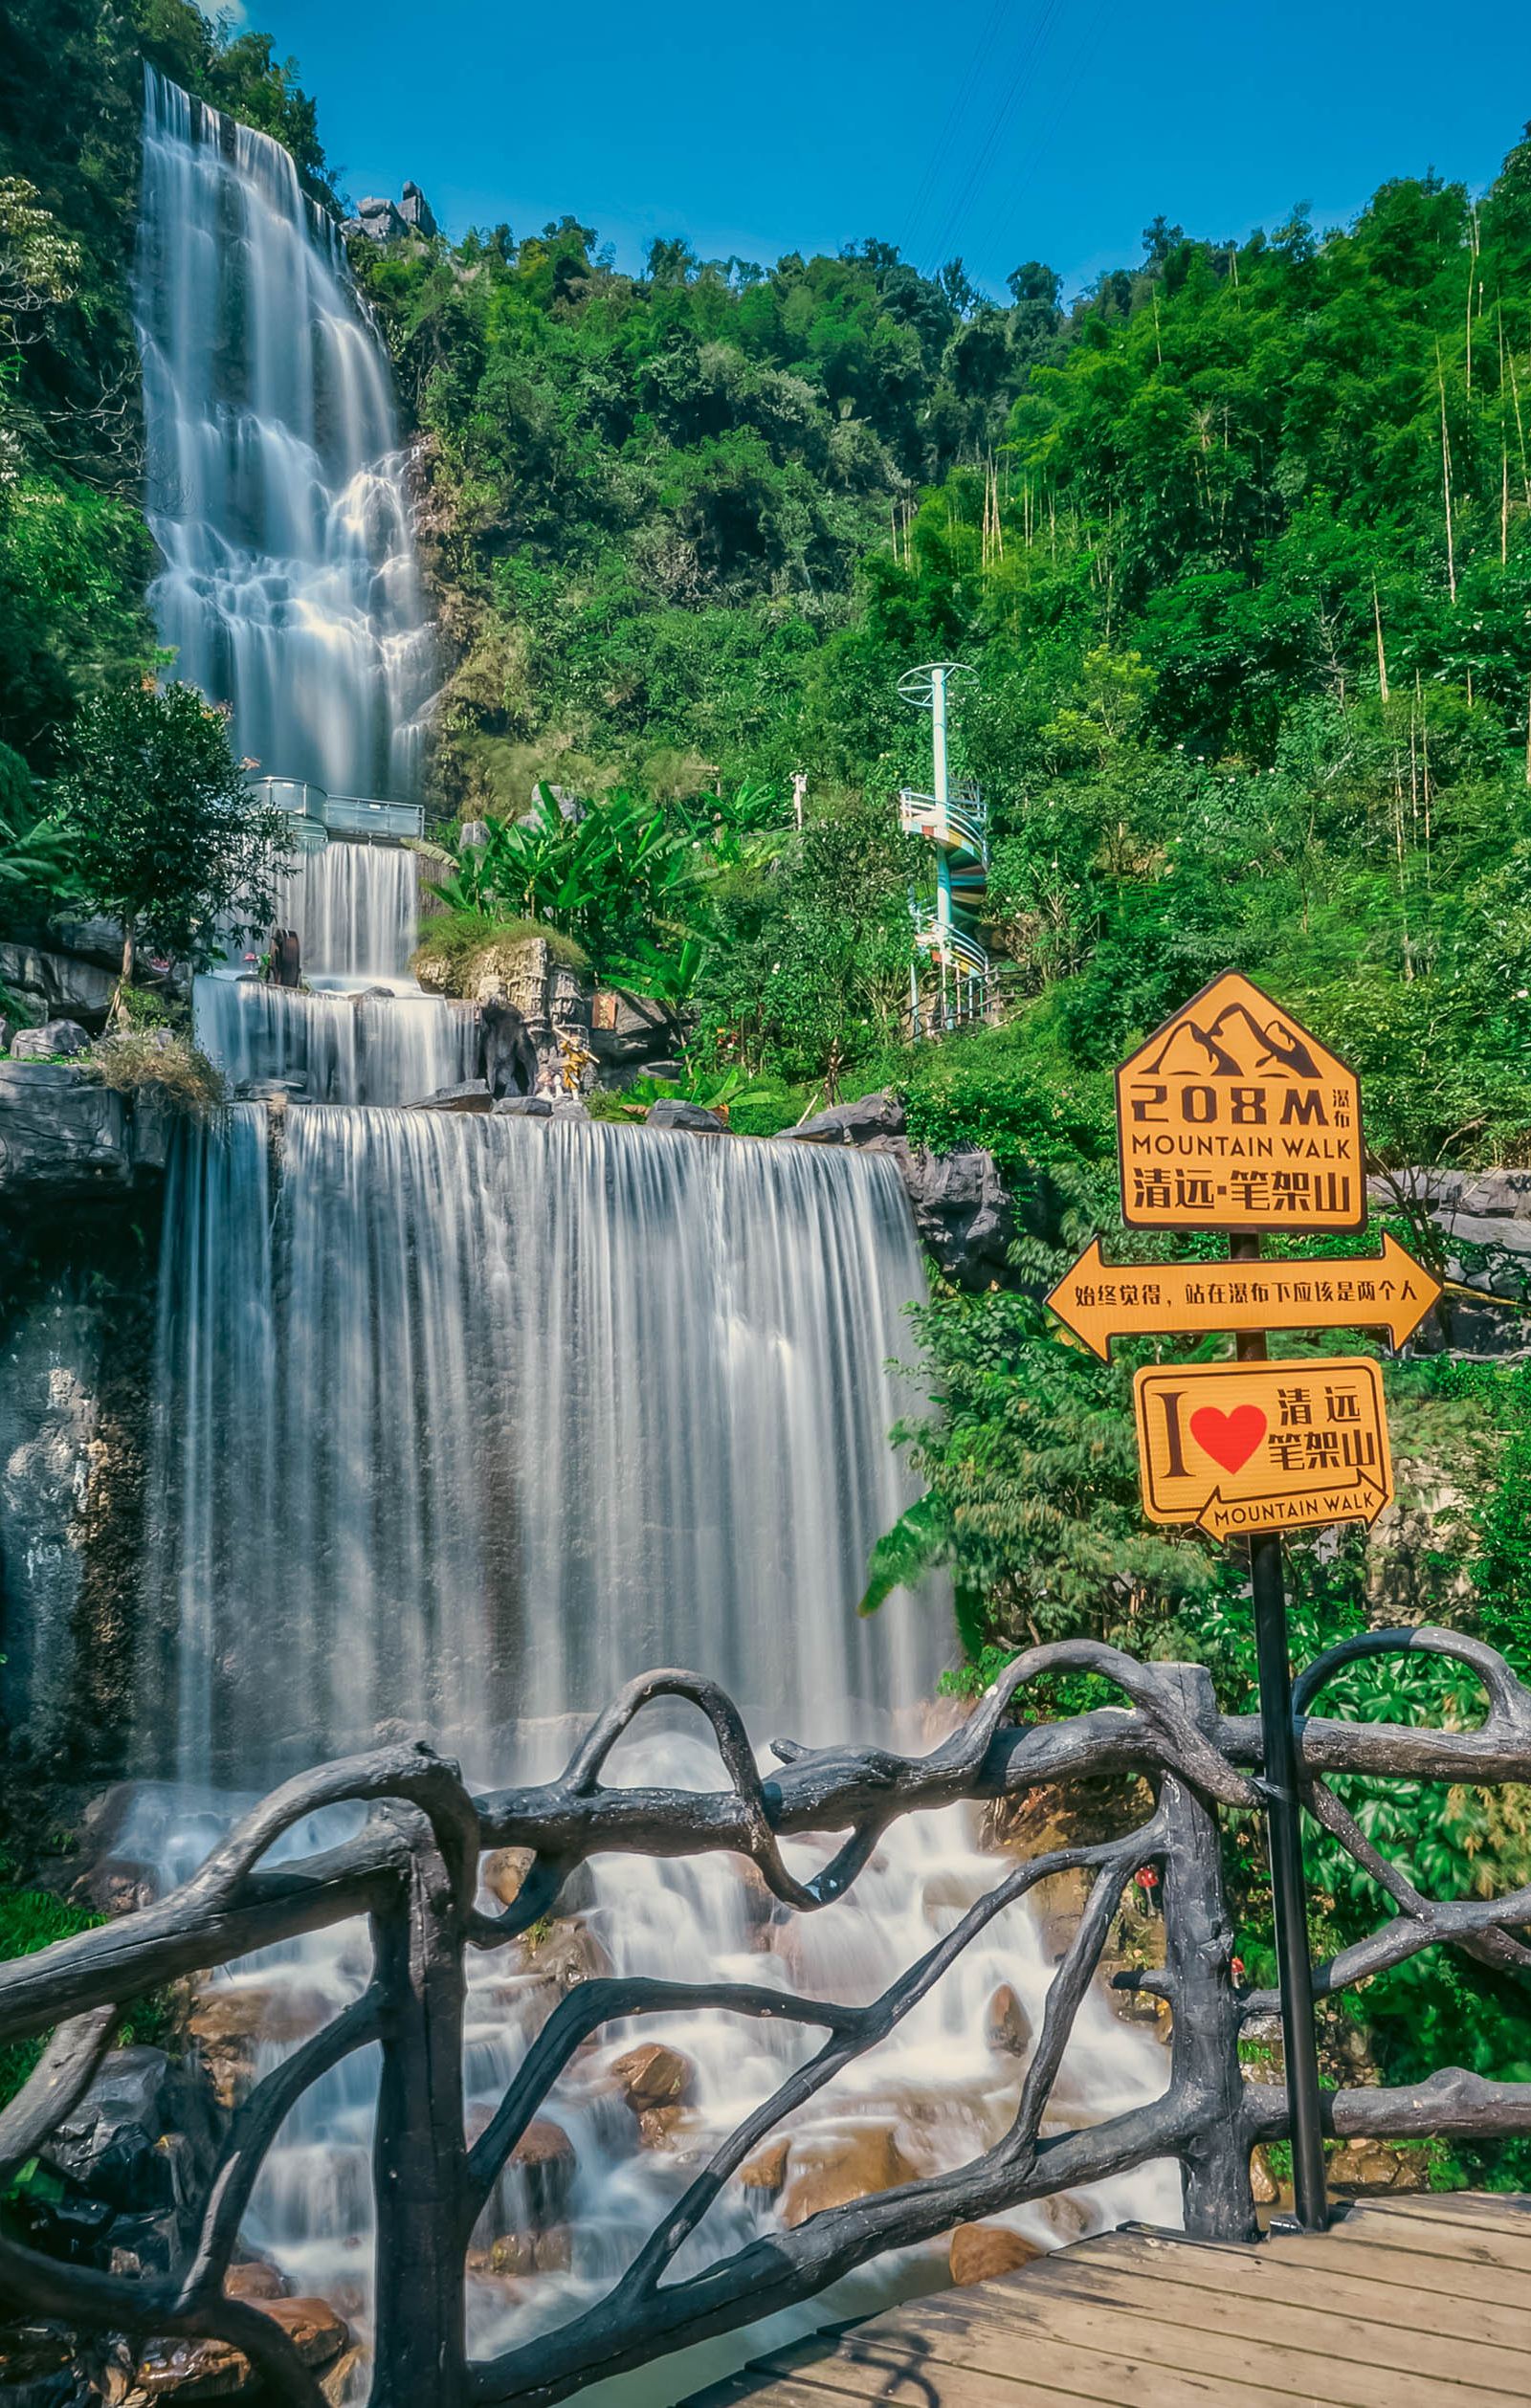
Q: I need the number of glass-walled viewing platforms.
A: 1